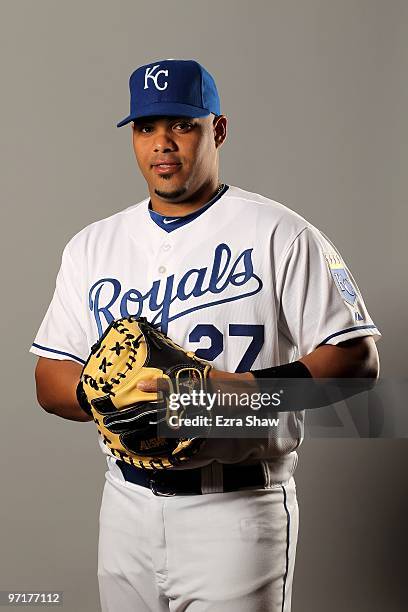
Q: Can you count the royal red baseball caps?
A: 0